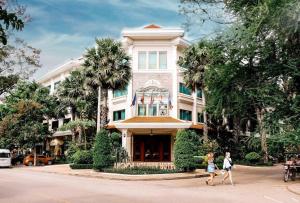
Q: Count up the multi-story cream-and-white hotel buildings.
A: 1